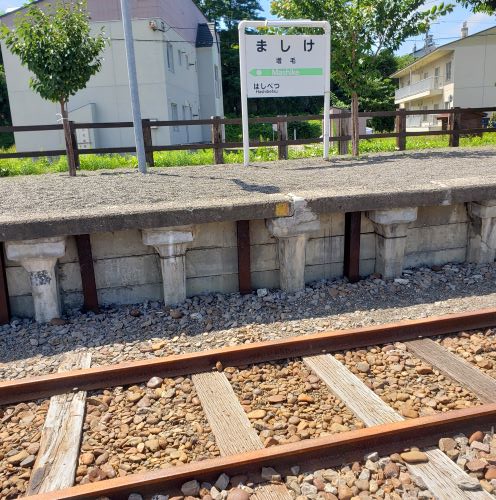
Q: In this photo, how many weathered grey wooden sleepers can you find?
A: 4